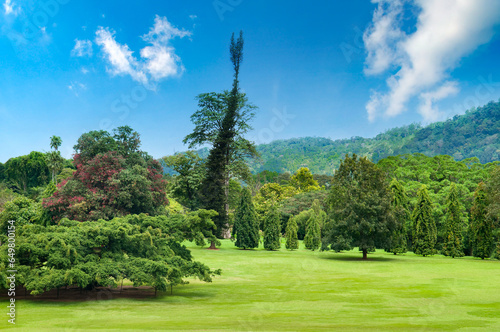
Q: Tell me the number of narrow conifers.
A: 8